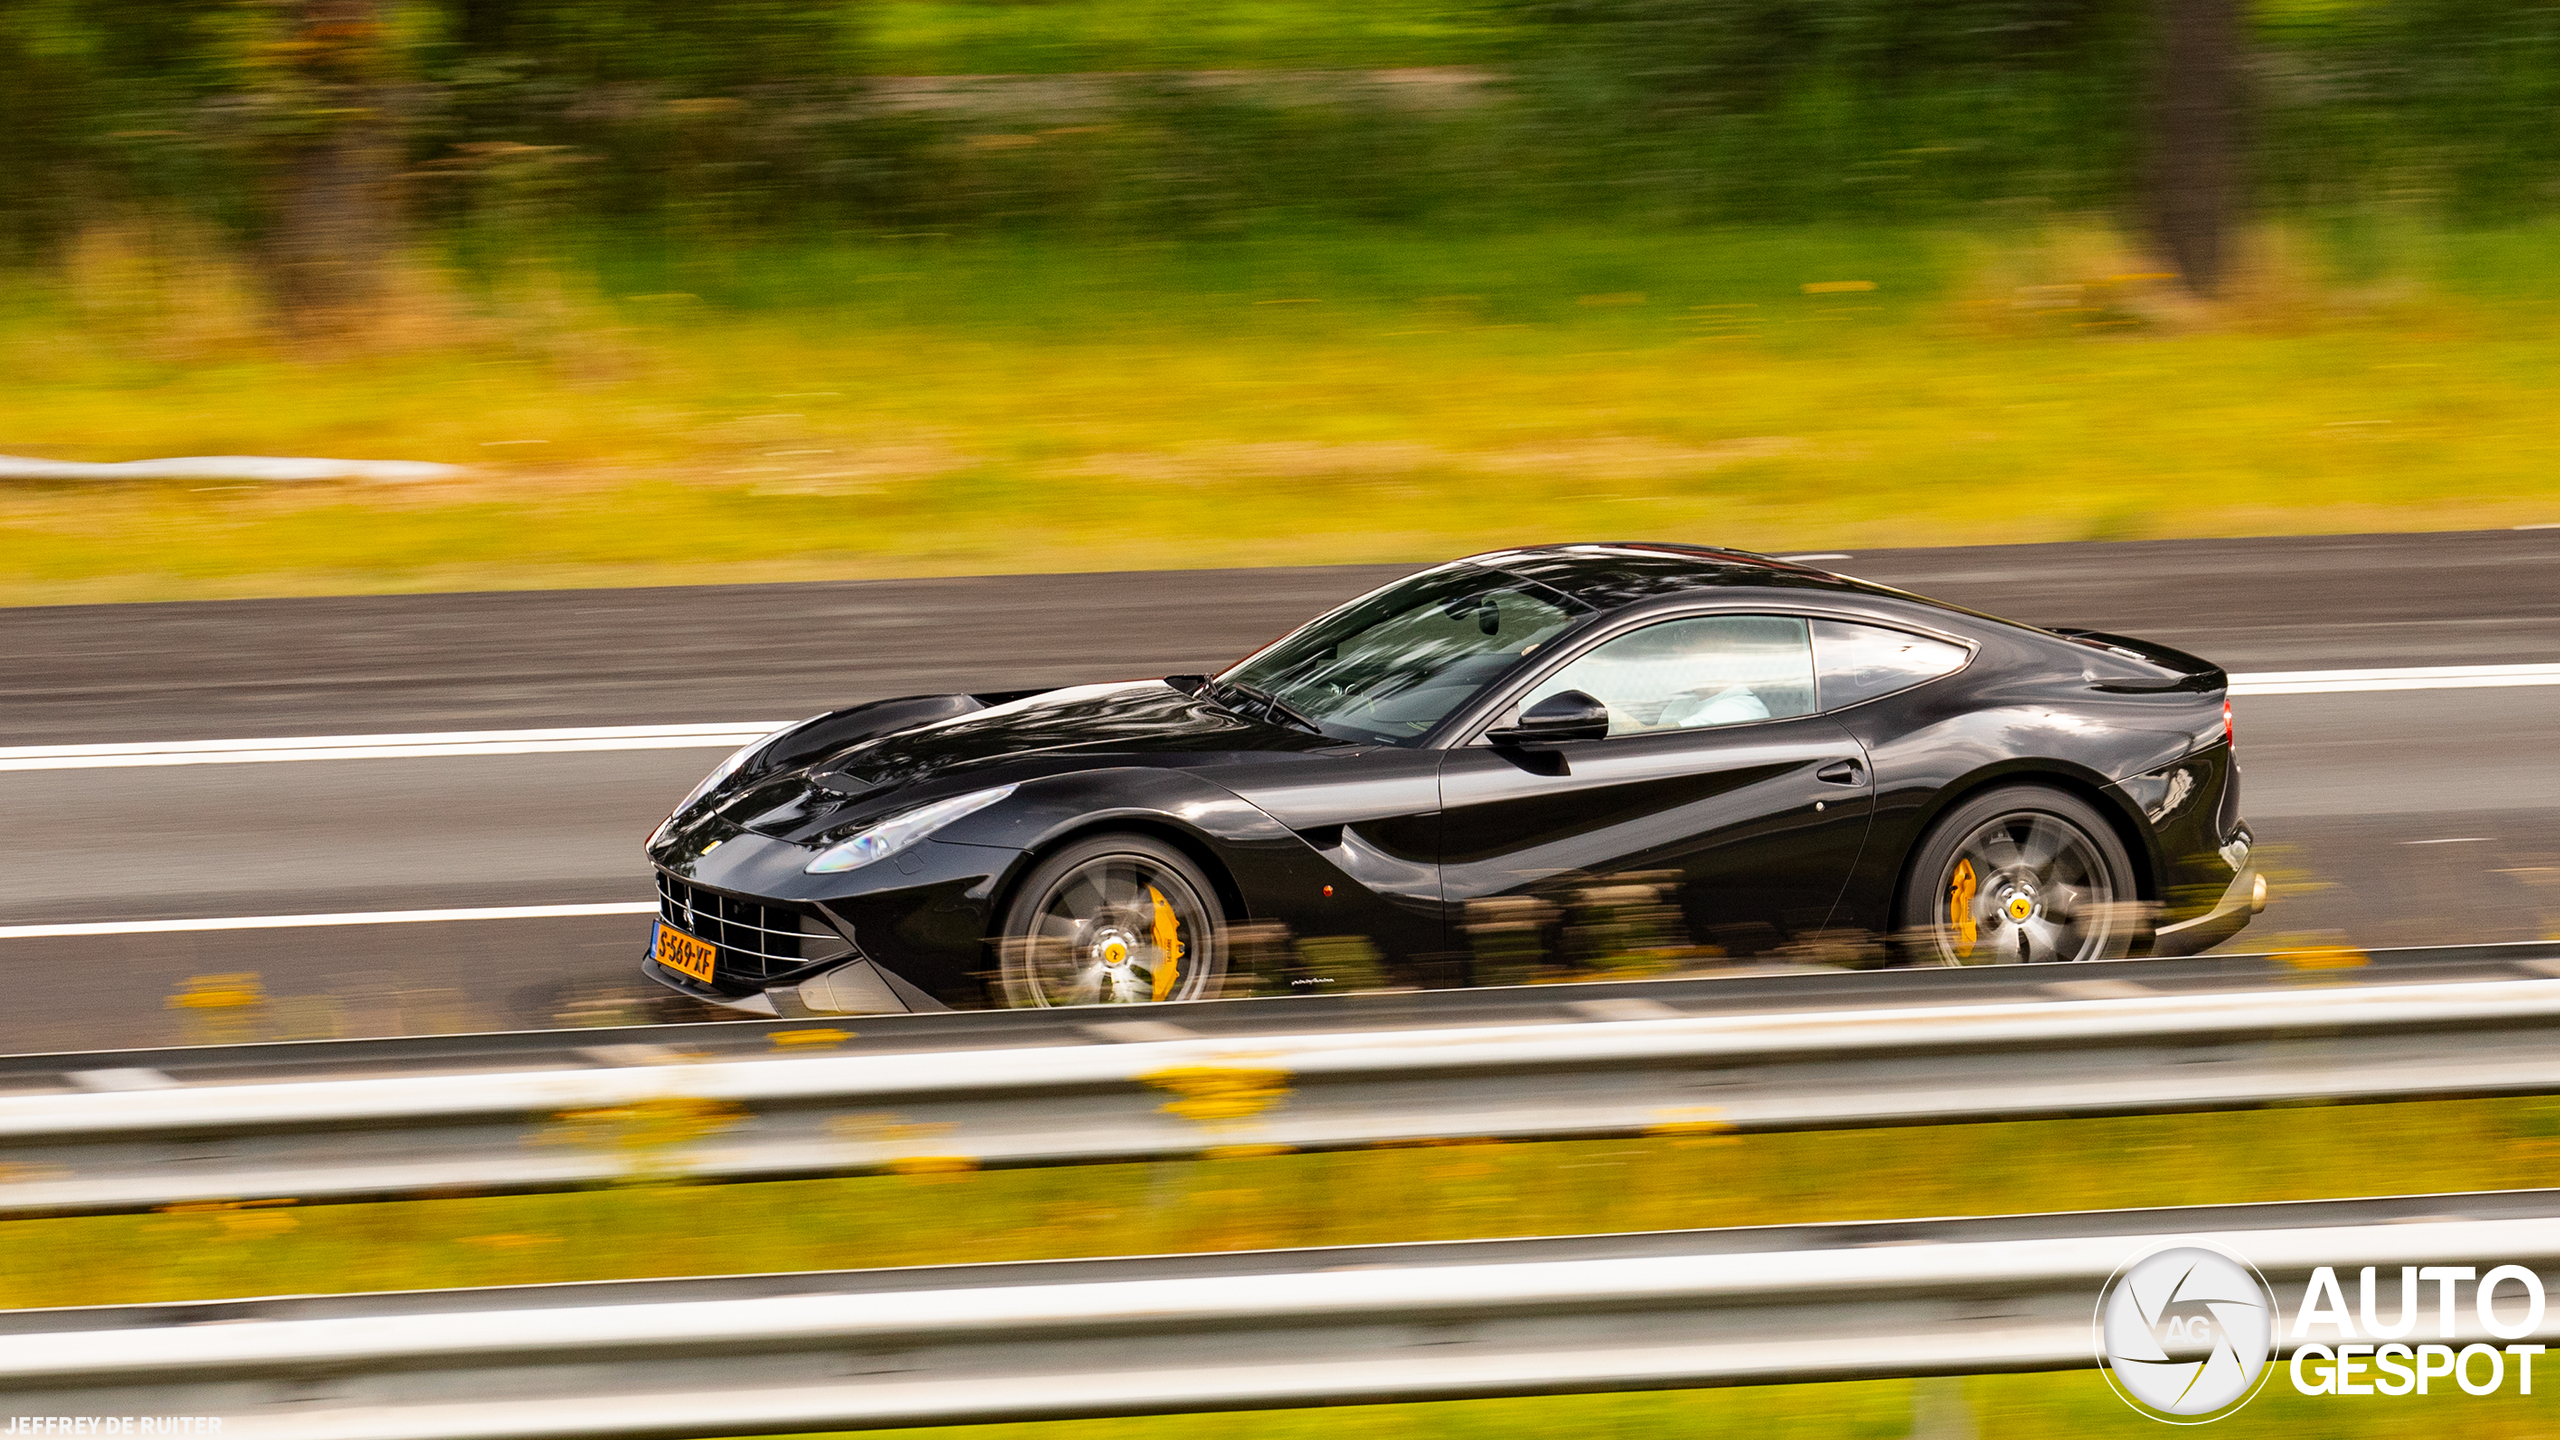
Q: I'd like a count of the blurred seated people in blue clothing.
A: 1